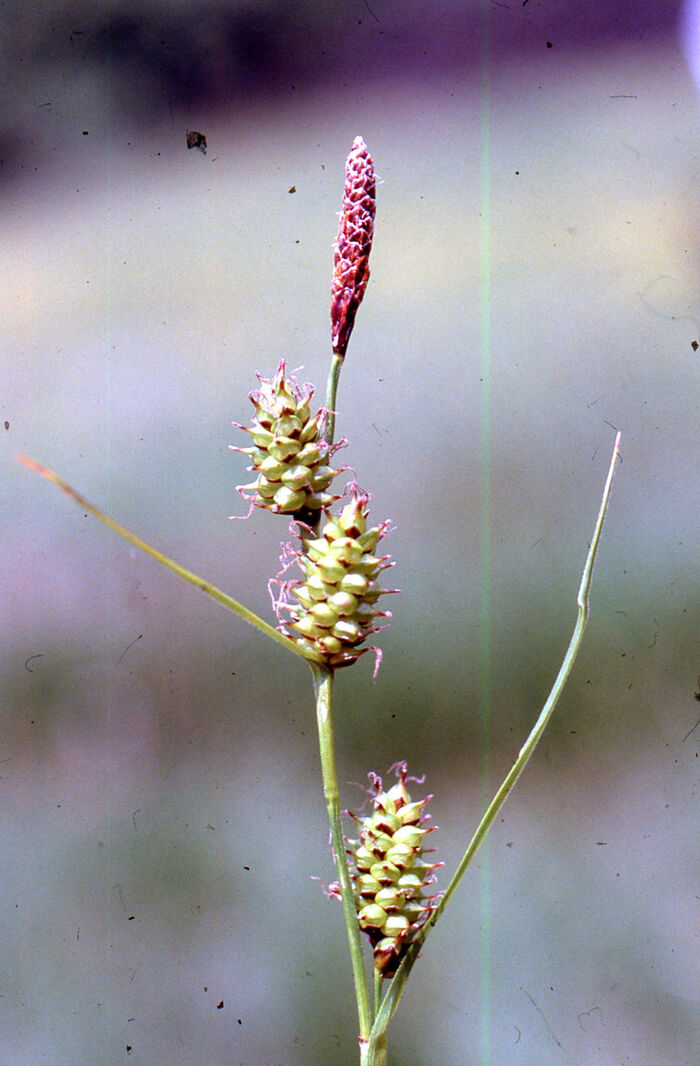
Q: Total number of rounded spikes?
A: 3